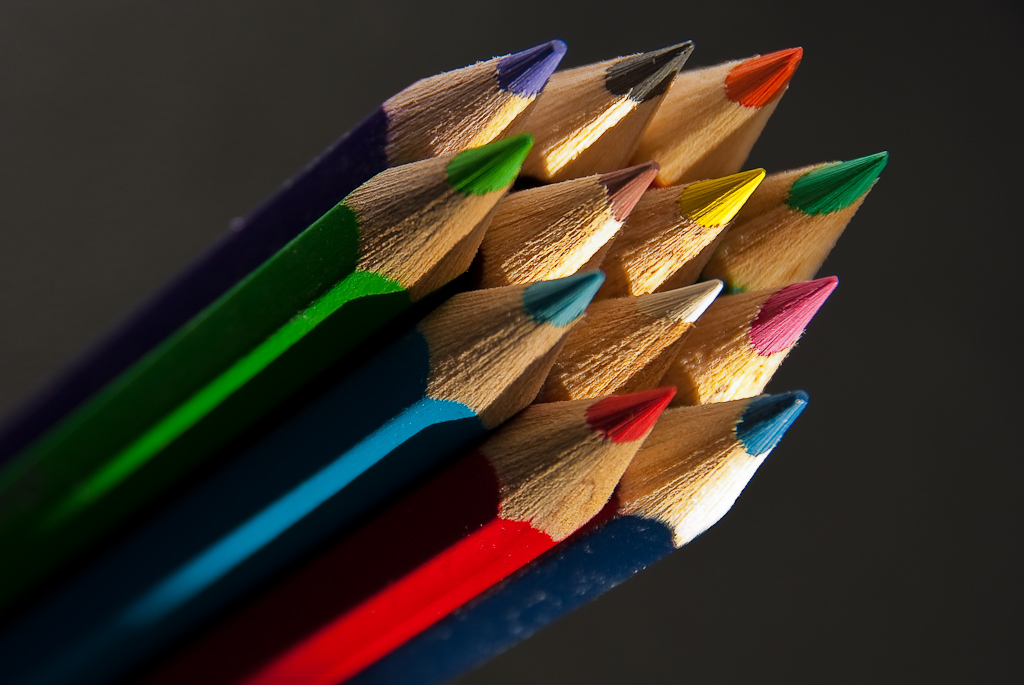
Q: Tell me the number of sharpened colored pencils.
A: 12